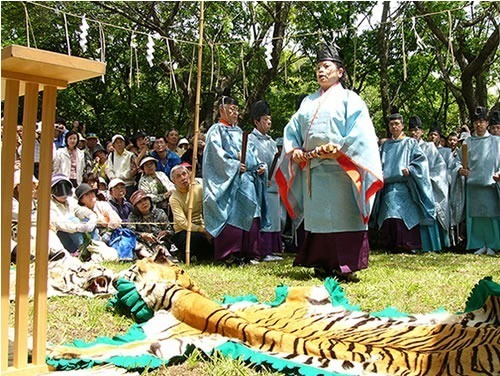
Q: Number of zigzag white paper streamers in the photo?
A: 3